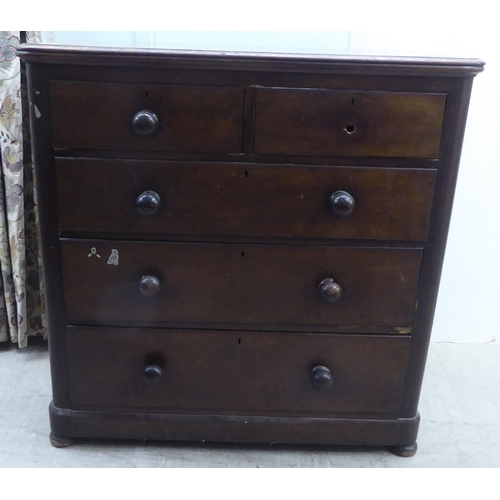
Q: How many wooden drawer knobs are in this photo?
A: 7